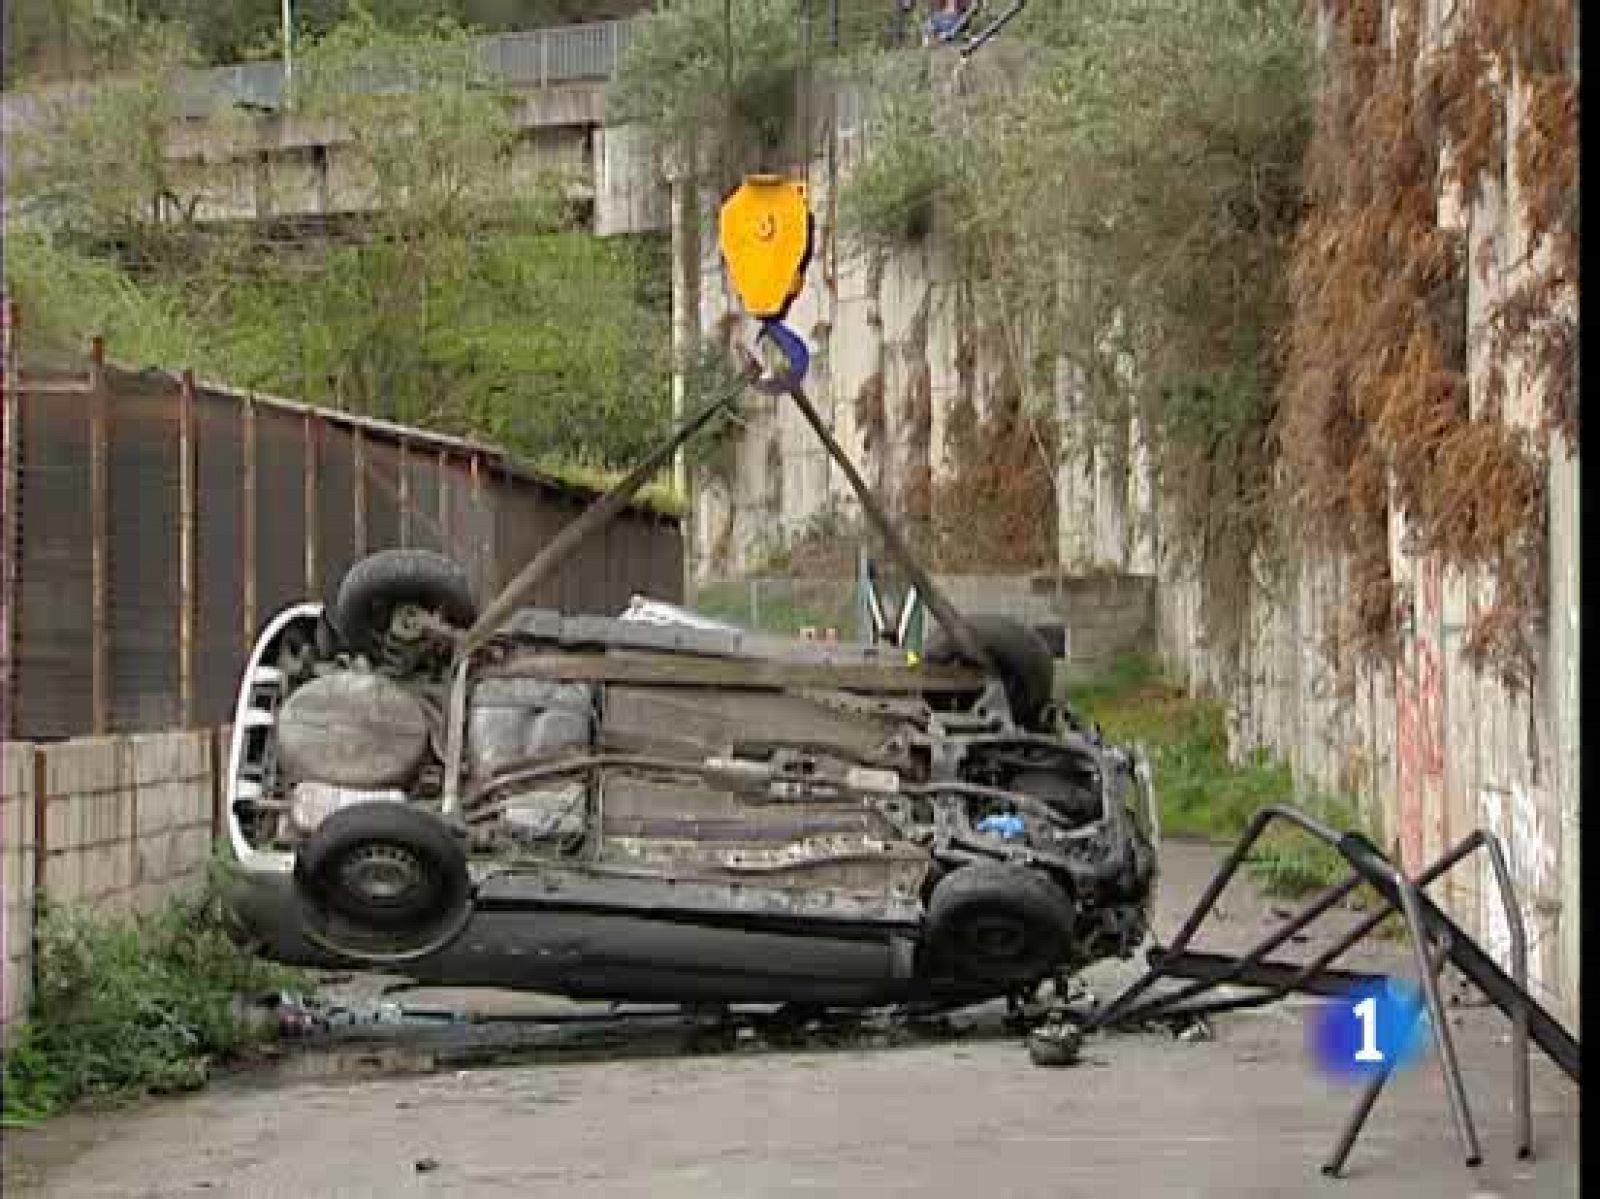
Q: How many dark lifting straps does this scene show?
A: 2